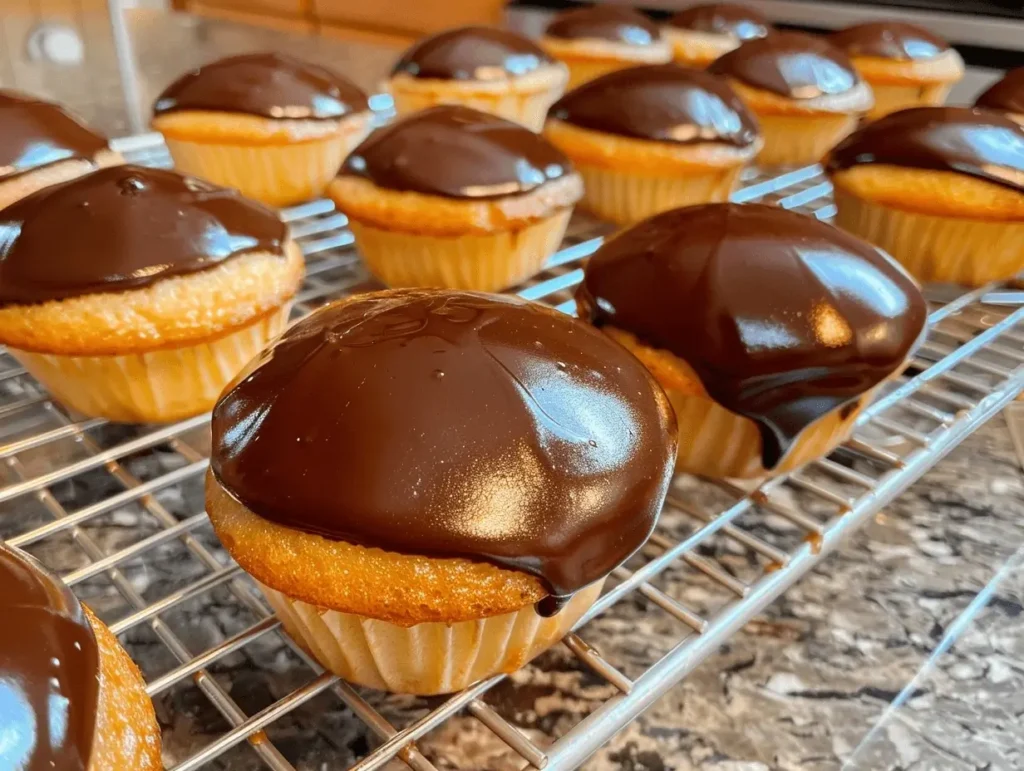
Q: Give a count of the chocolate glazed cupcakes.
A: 15